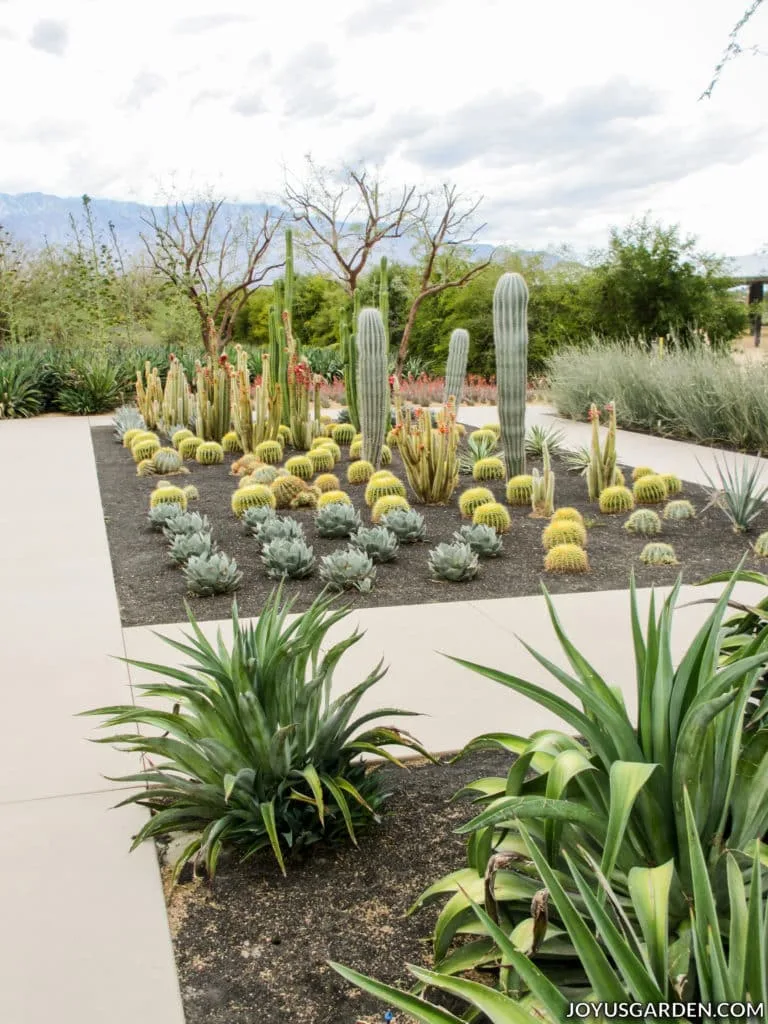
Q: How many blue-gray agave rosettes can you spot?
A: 13